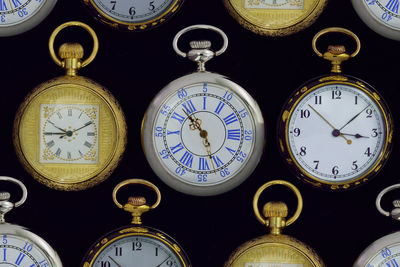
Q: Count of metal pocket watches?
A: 11